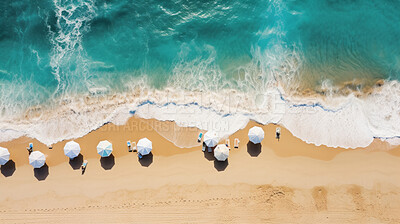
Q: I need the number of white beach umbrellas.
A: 8